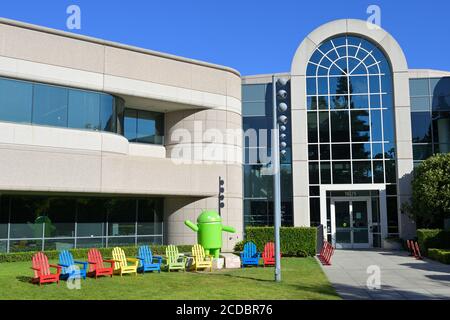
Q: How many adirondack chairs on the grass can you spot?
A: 9